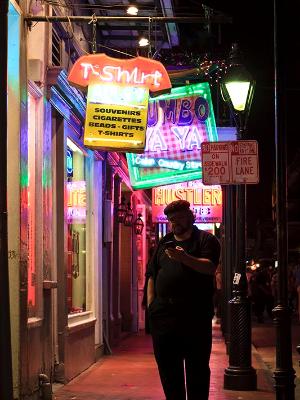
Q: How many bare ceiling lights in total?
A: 2